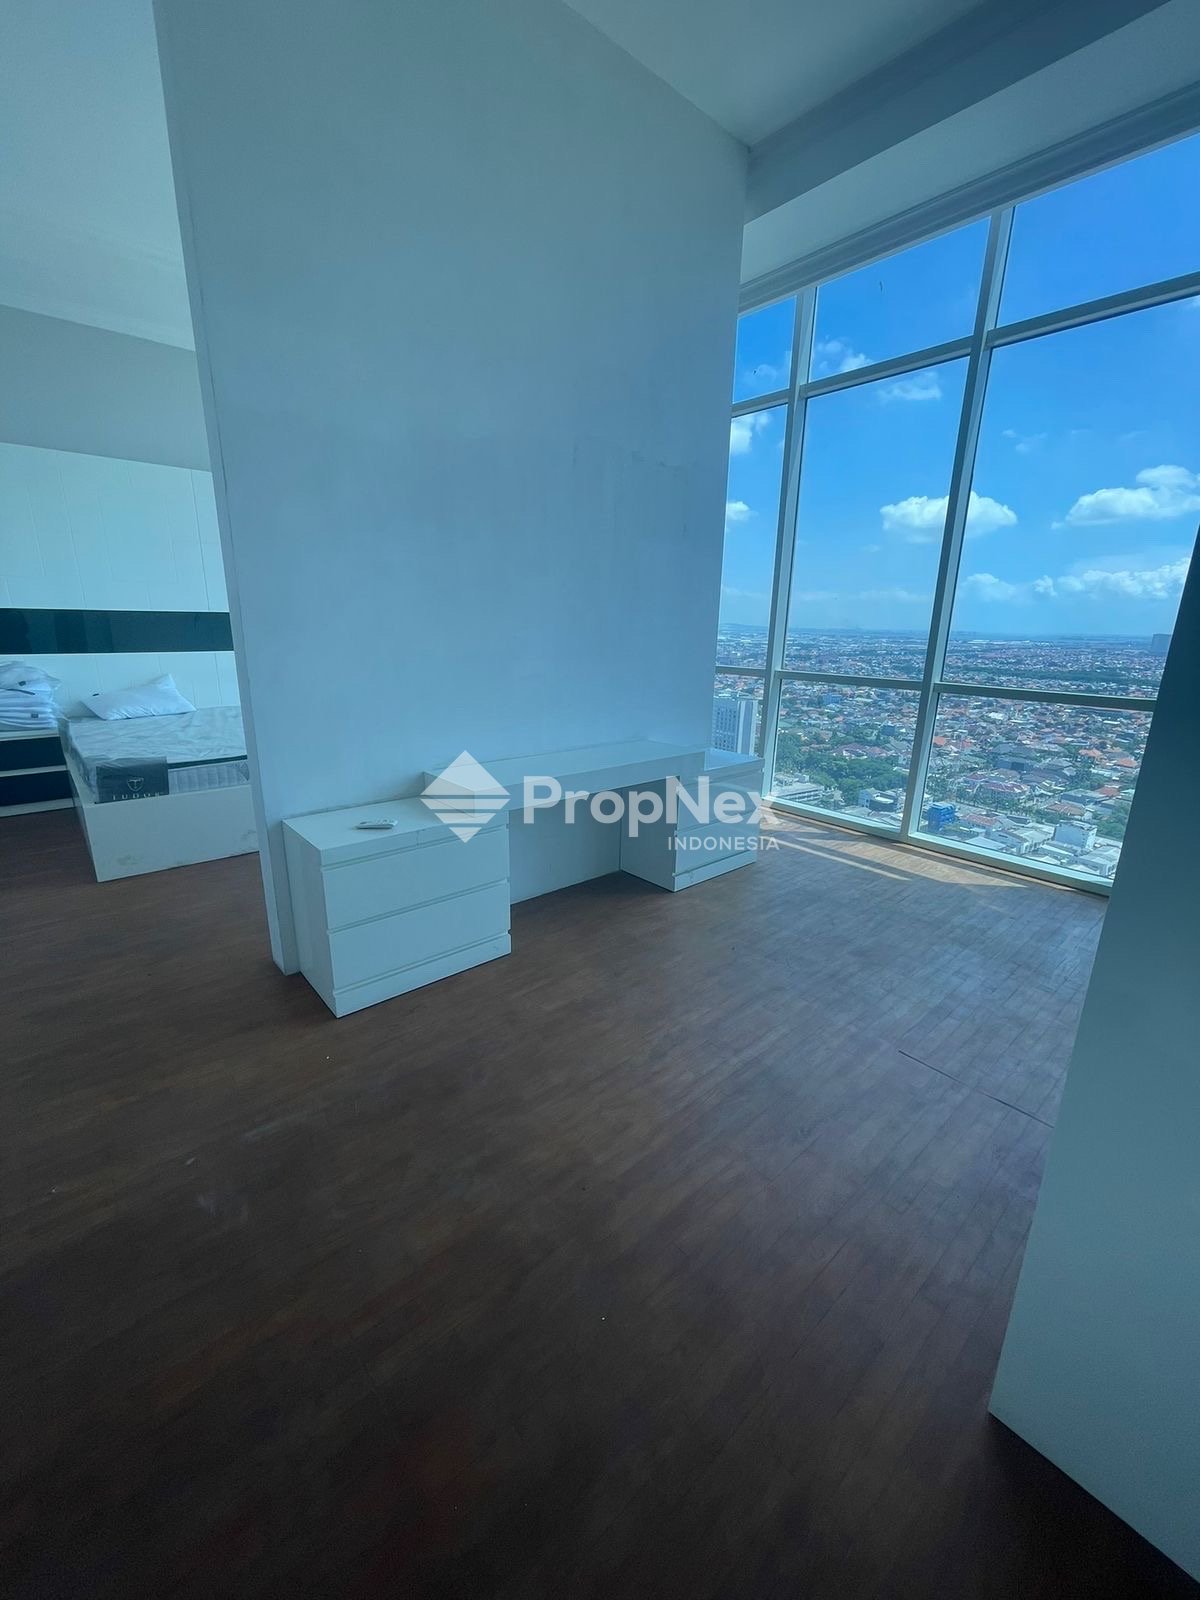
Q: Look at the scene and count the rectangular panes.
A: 9